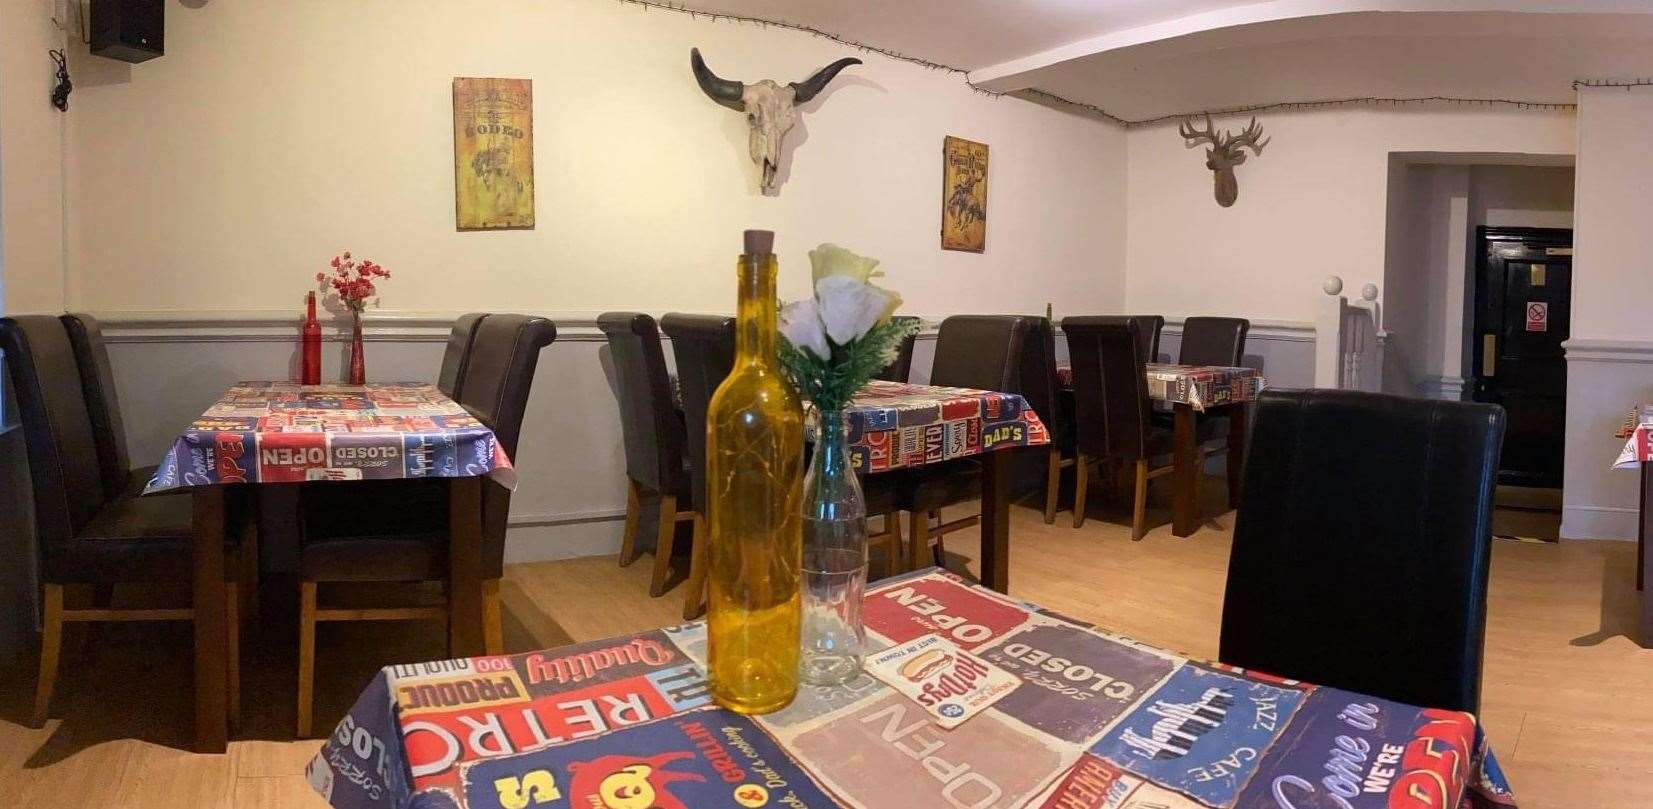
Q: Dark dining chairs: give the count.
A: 13